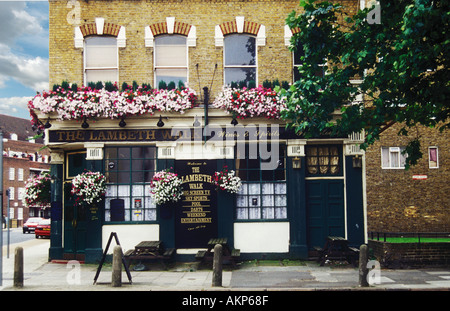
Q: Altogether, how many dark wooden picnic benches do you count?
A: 3